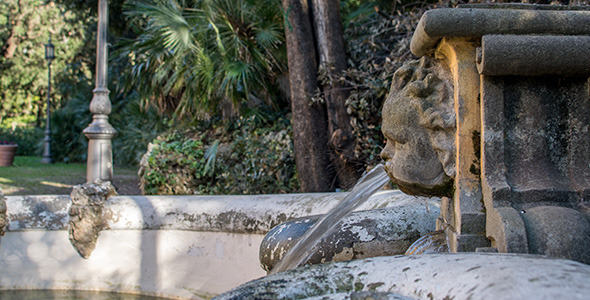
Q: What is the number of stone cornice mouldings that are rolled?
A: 2